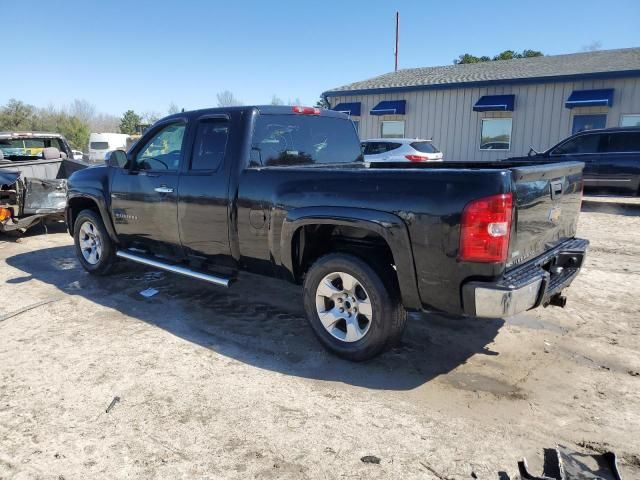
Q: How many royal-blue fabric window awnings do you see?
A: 4